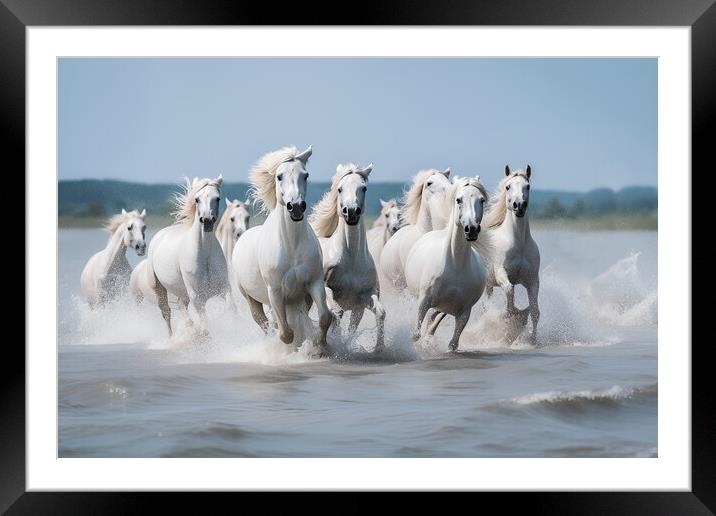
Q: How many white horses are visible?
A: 9